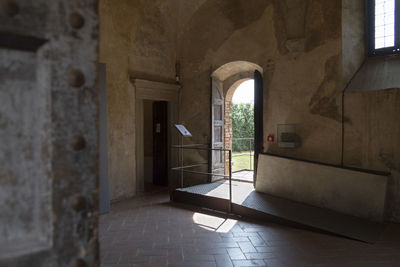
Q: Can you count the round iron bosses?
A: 6